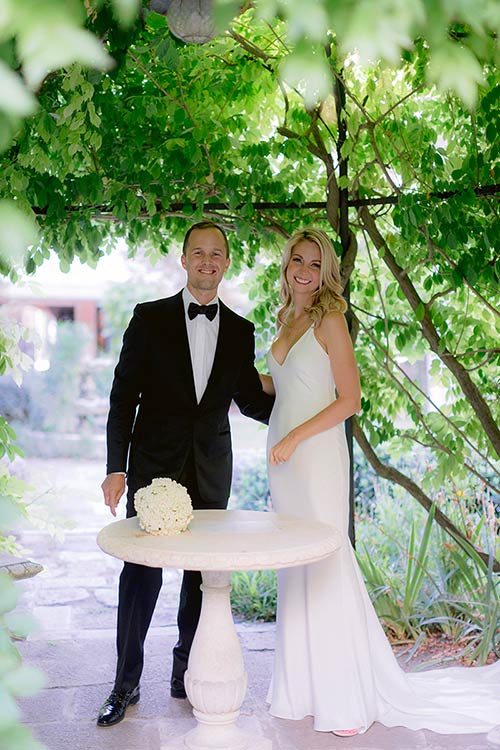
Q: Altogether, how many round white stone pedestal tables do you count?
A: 1